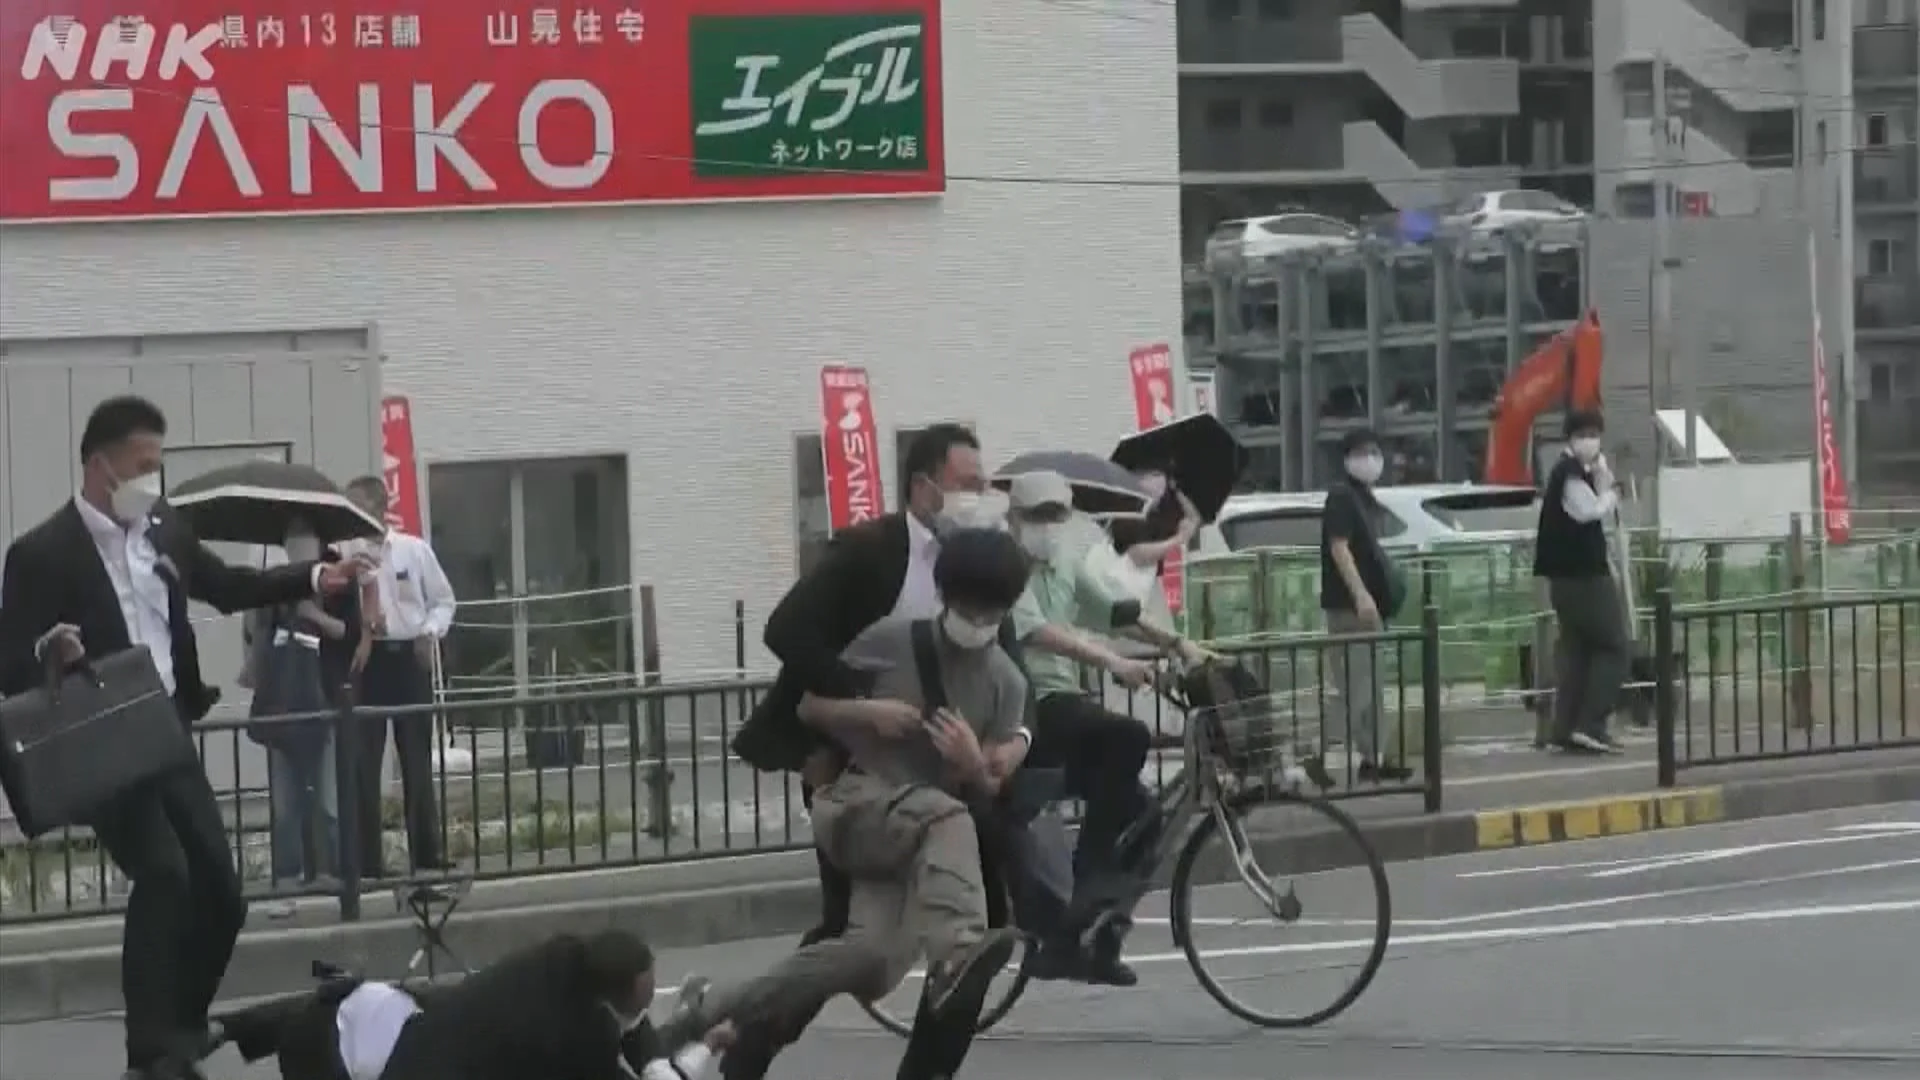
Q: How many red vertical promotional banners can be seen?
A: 4